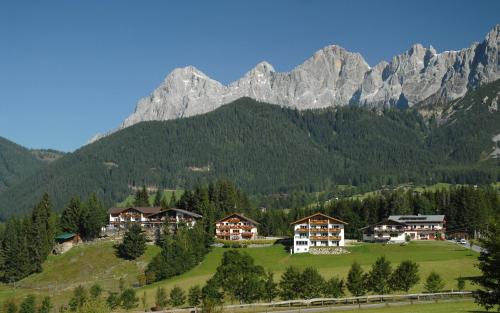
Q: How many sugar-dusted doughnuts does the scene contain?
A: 0